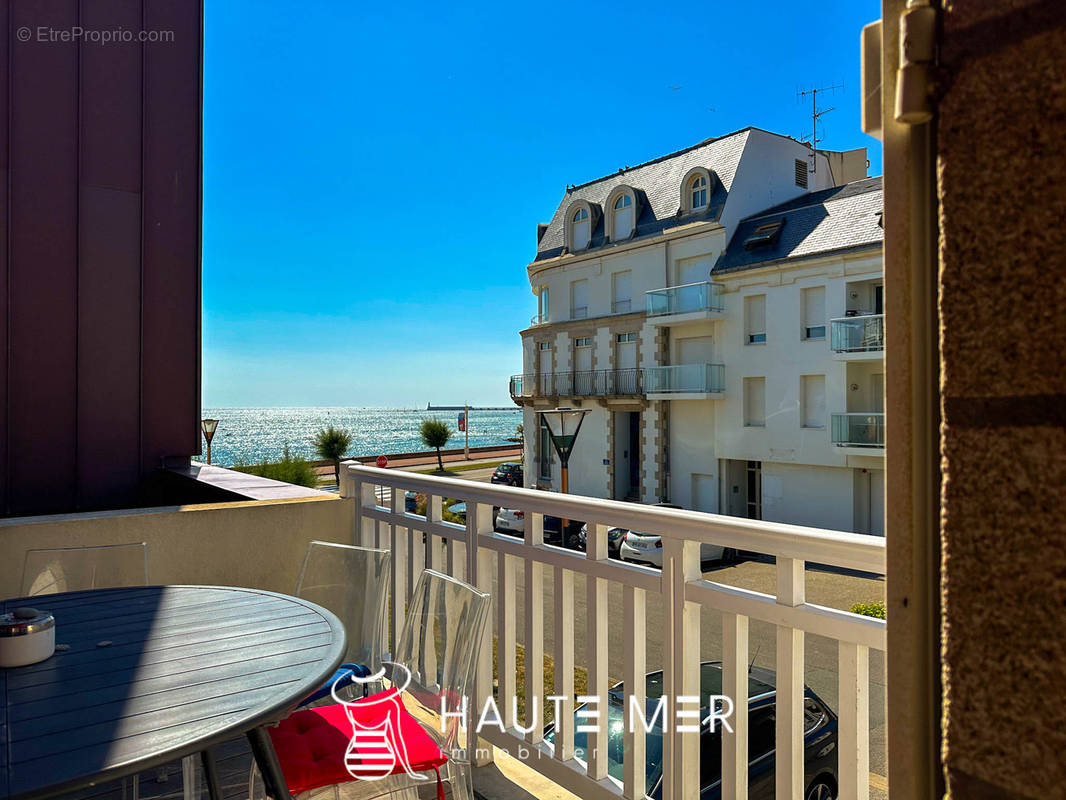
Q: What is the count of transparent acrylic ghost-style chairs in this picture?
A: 3